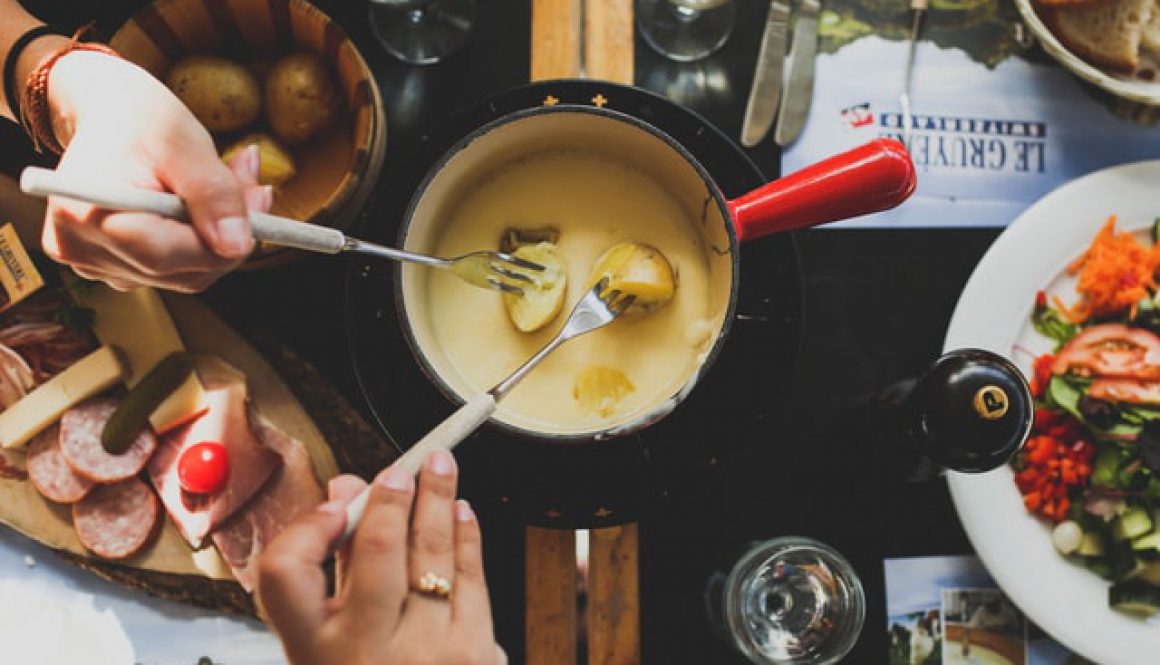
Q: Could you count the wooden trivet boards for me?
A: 2